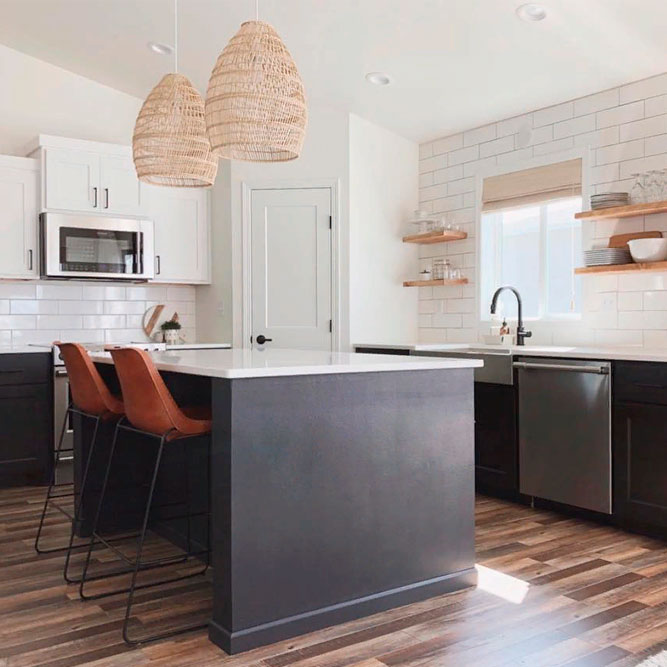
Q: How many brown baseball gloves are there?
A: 0